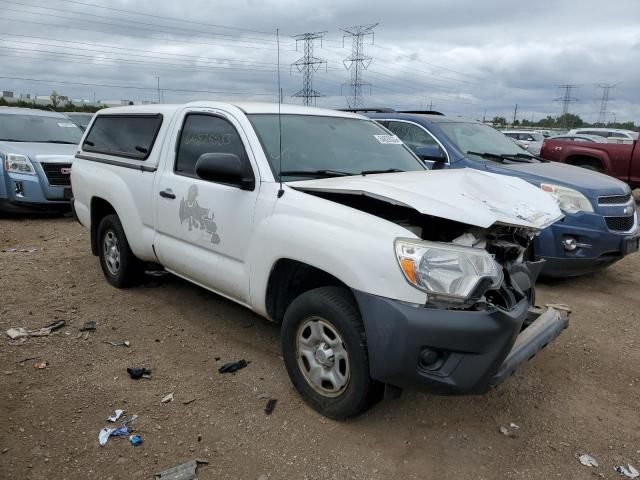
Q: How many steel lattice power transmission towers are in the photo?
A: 4